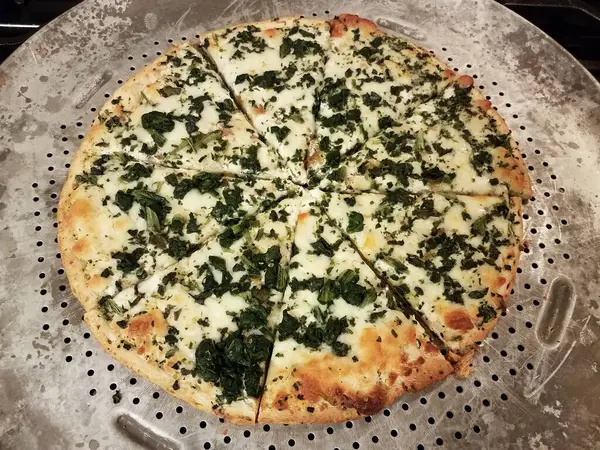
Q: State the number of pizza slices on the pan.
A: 8